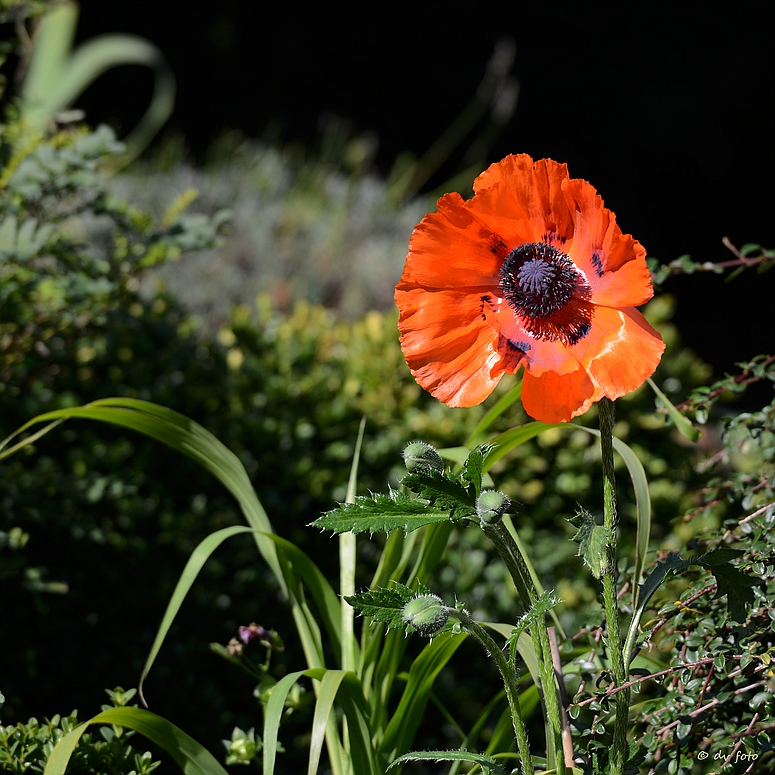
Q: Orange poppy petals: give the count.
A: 6